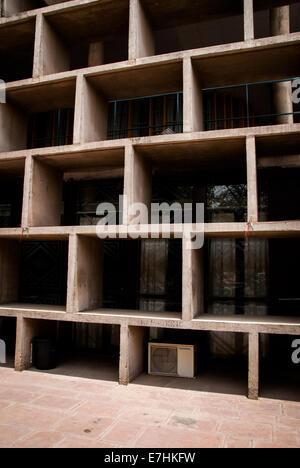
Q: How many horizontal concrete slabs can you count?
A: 5